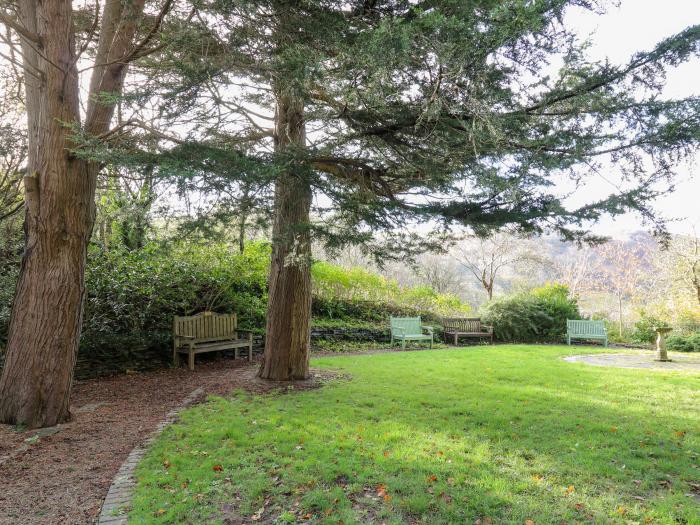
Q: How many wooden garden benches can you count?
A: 4